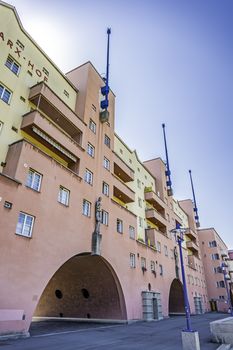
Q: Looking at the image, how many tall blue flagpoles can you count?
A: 3